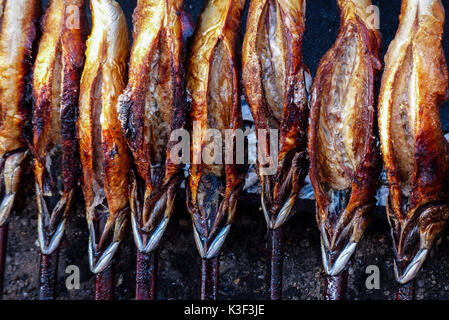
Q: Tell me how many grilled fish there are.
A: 8